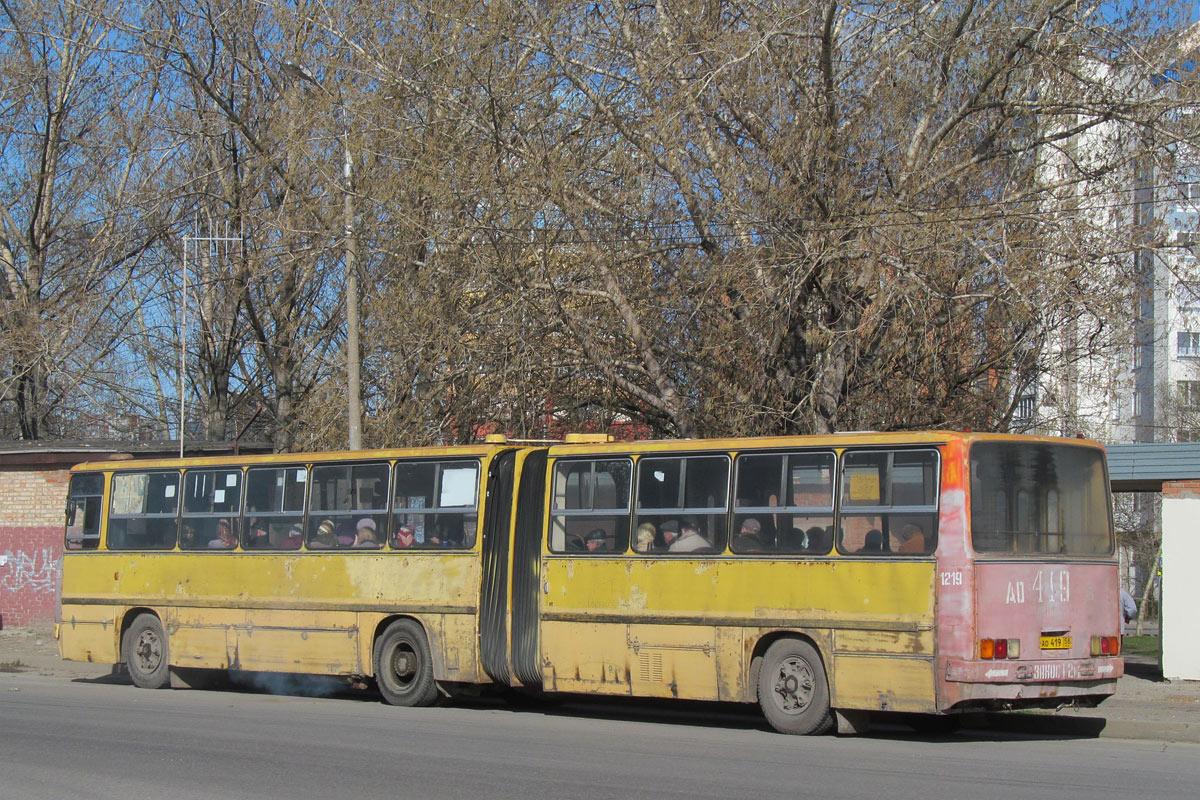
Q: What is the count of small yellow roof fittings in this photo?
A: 2